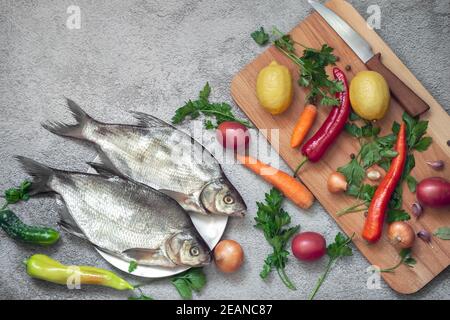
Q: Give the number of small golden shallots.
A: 3